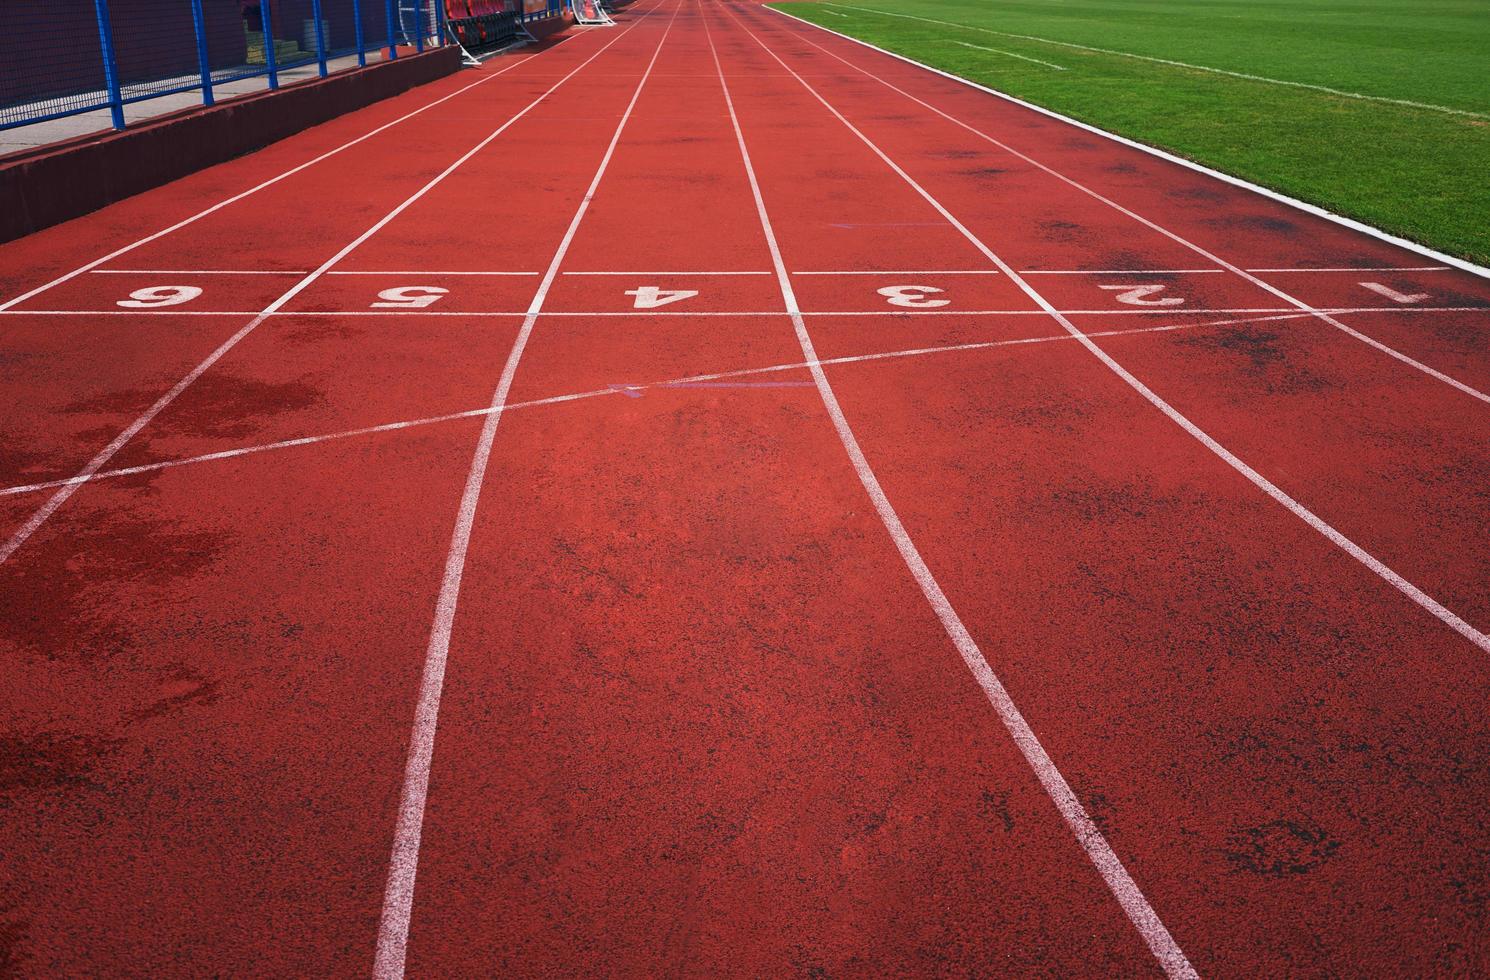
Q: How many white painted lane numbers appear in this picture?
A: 6